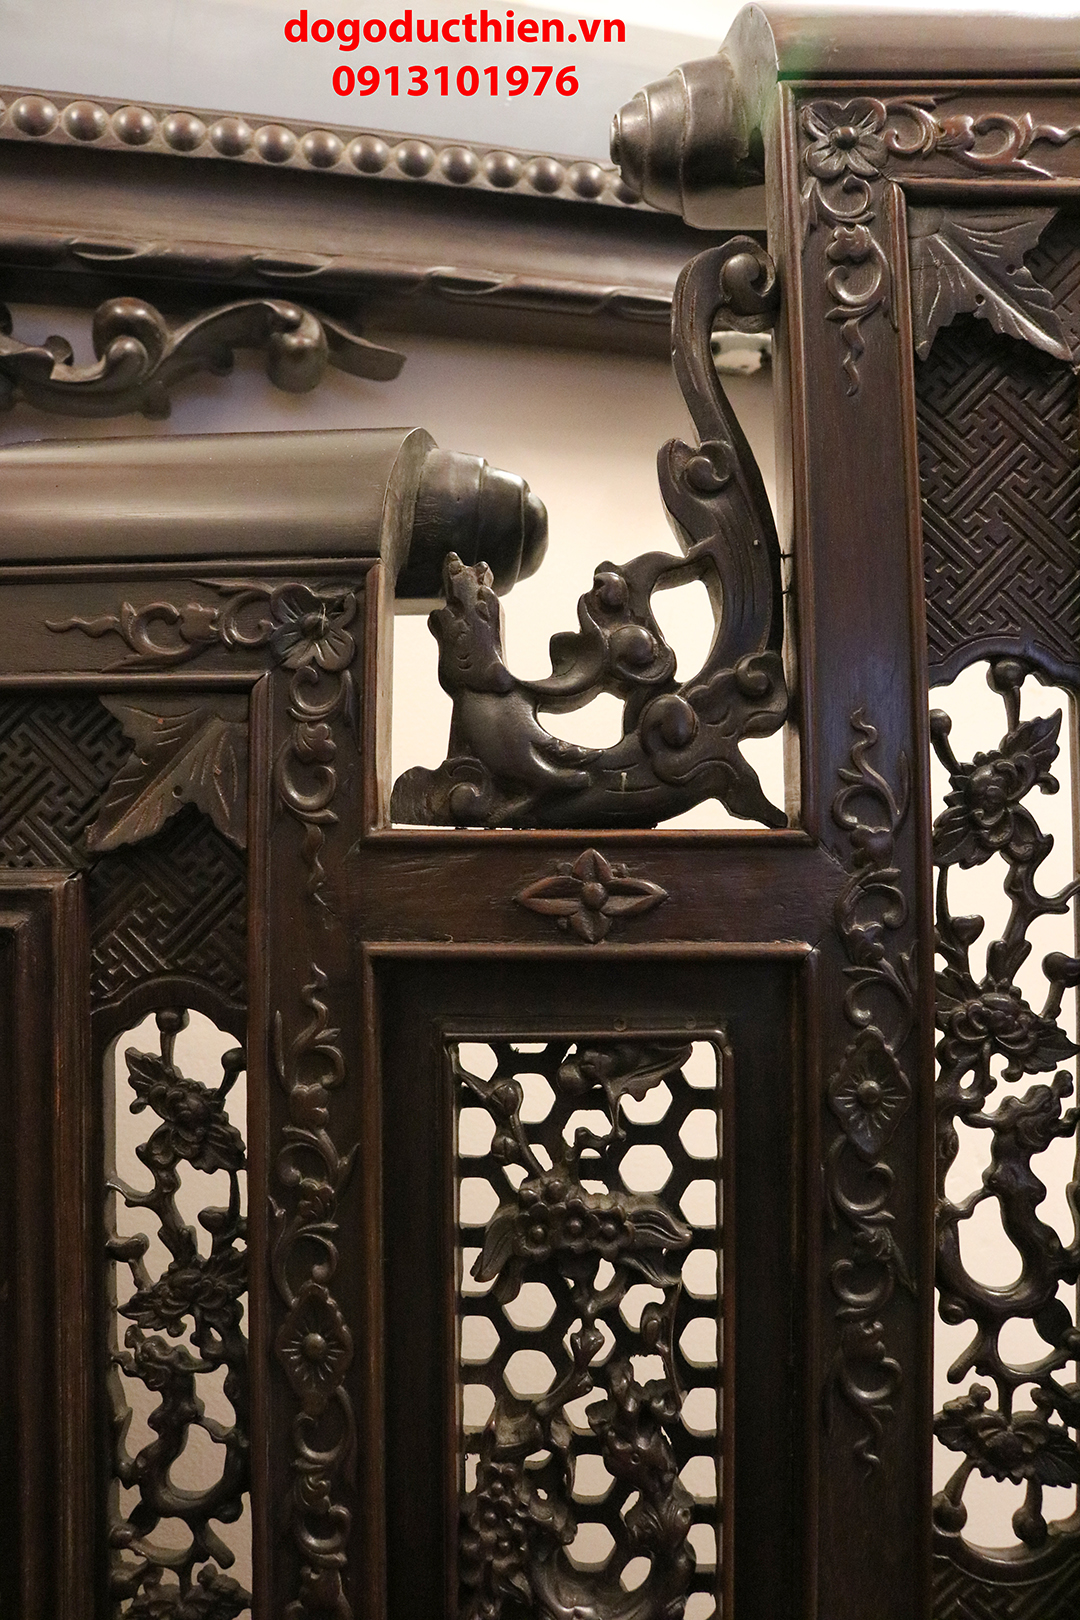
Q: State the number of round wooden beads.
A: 14